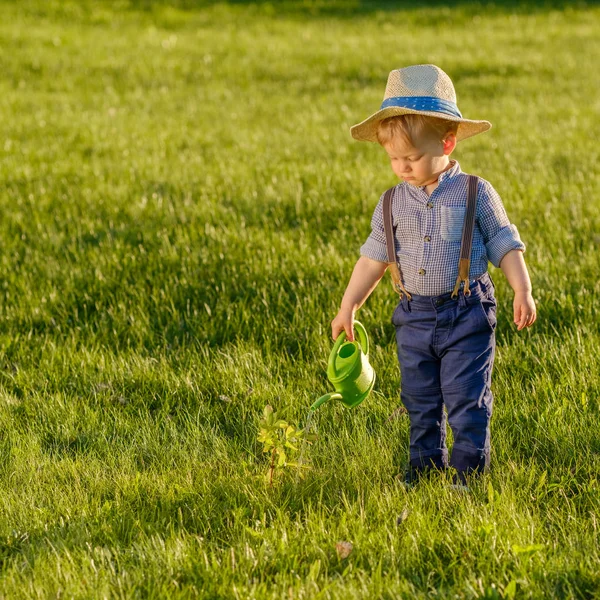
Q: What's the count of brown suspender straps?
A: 2